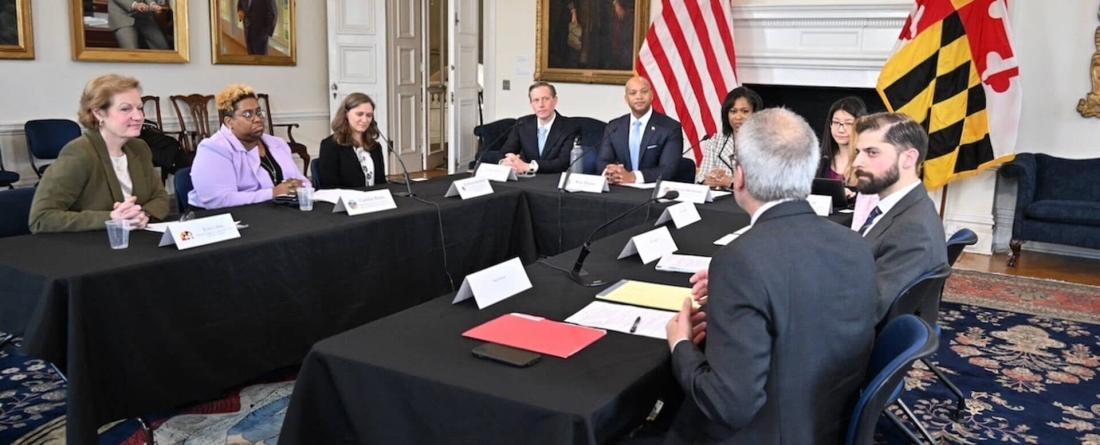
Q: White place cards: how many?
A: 10